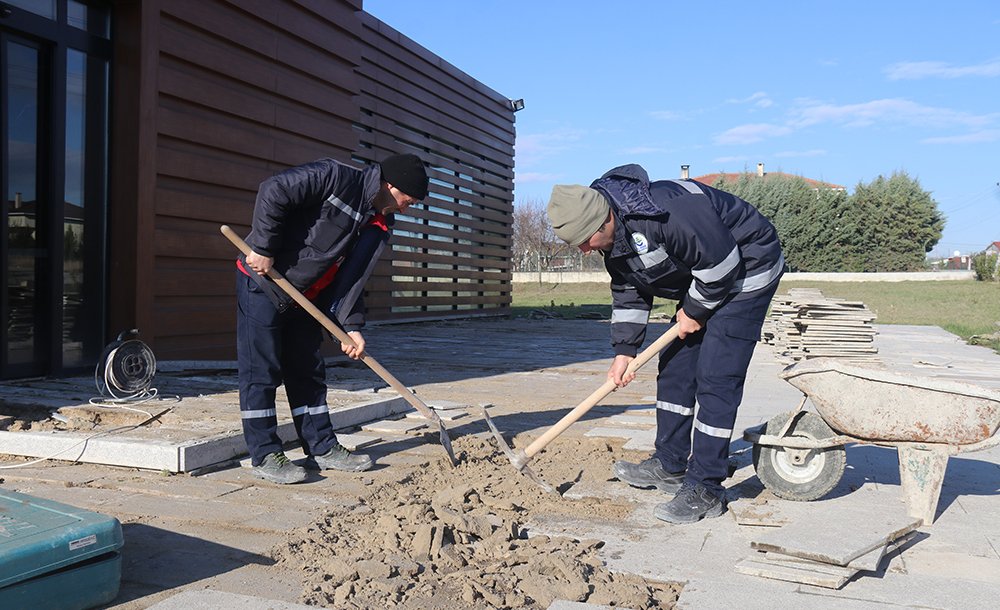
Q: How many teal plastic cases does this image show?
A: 1